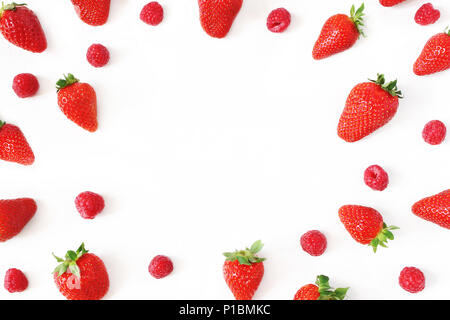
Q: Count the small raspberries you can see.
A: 12